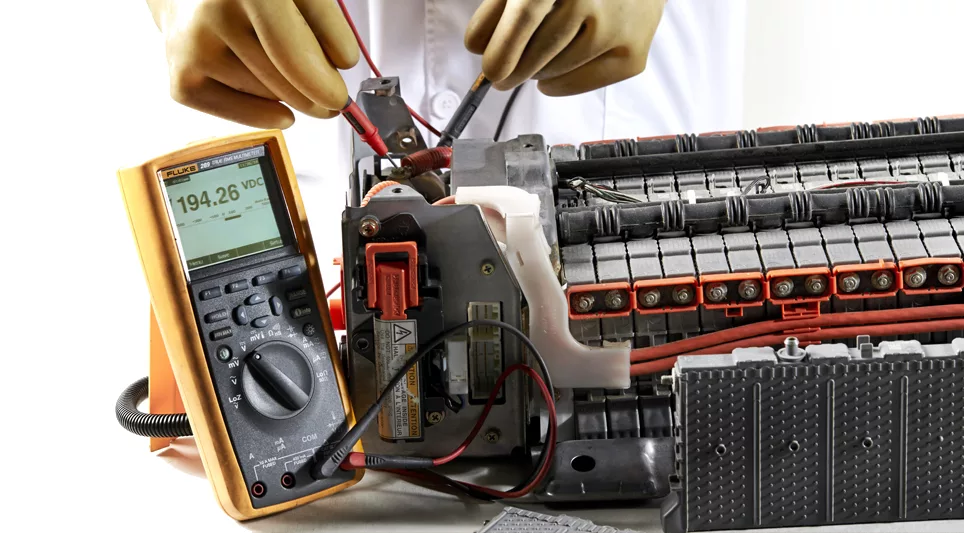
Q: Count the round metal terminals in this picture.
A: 12